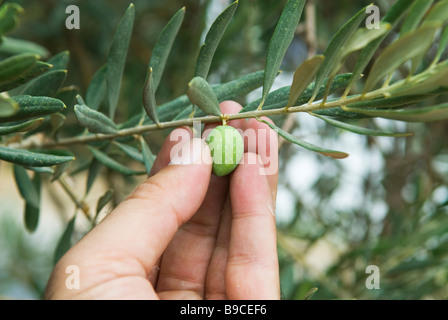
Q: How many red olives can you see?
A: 0